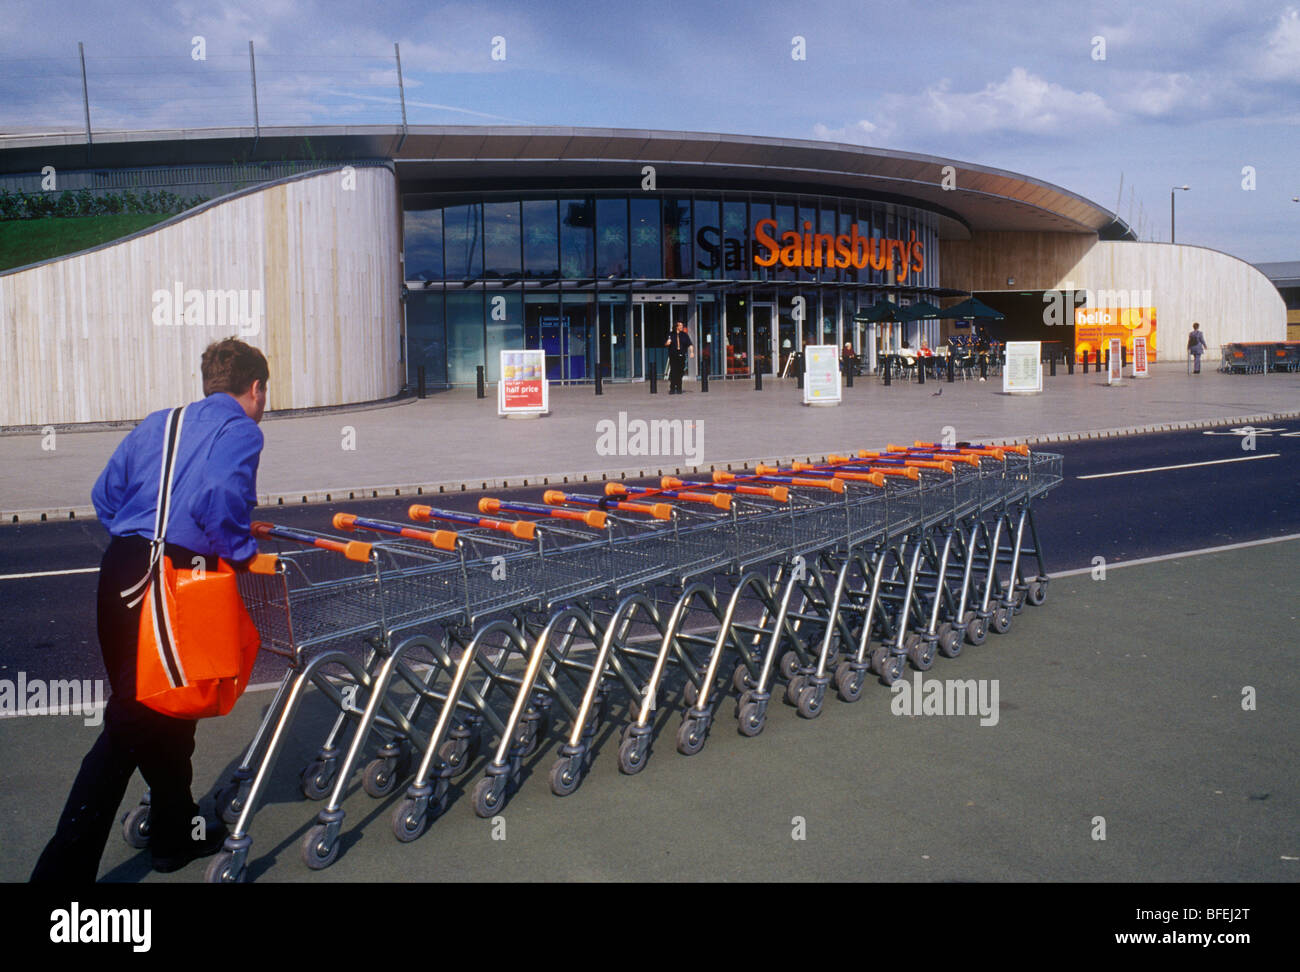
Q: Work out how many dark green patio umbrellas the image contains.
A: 3